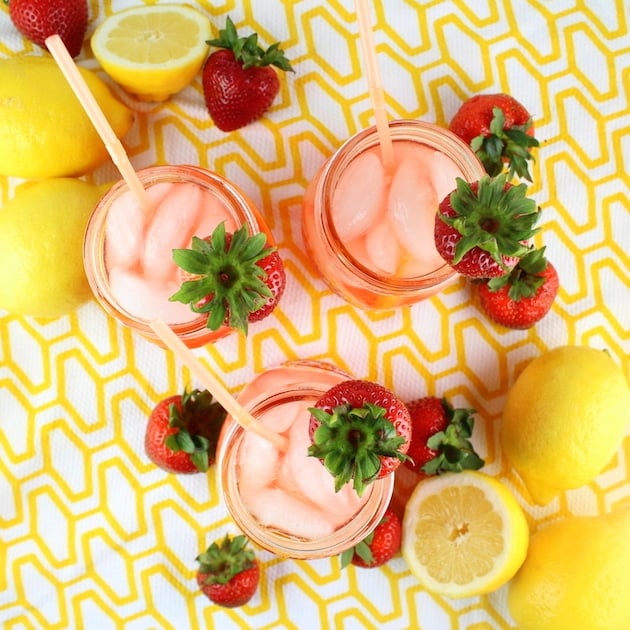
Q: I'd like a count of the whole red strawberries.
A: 11